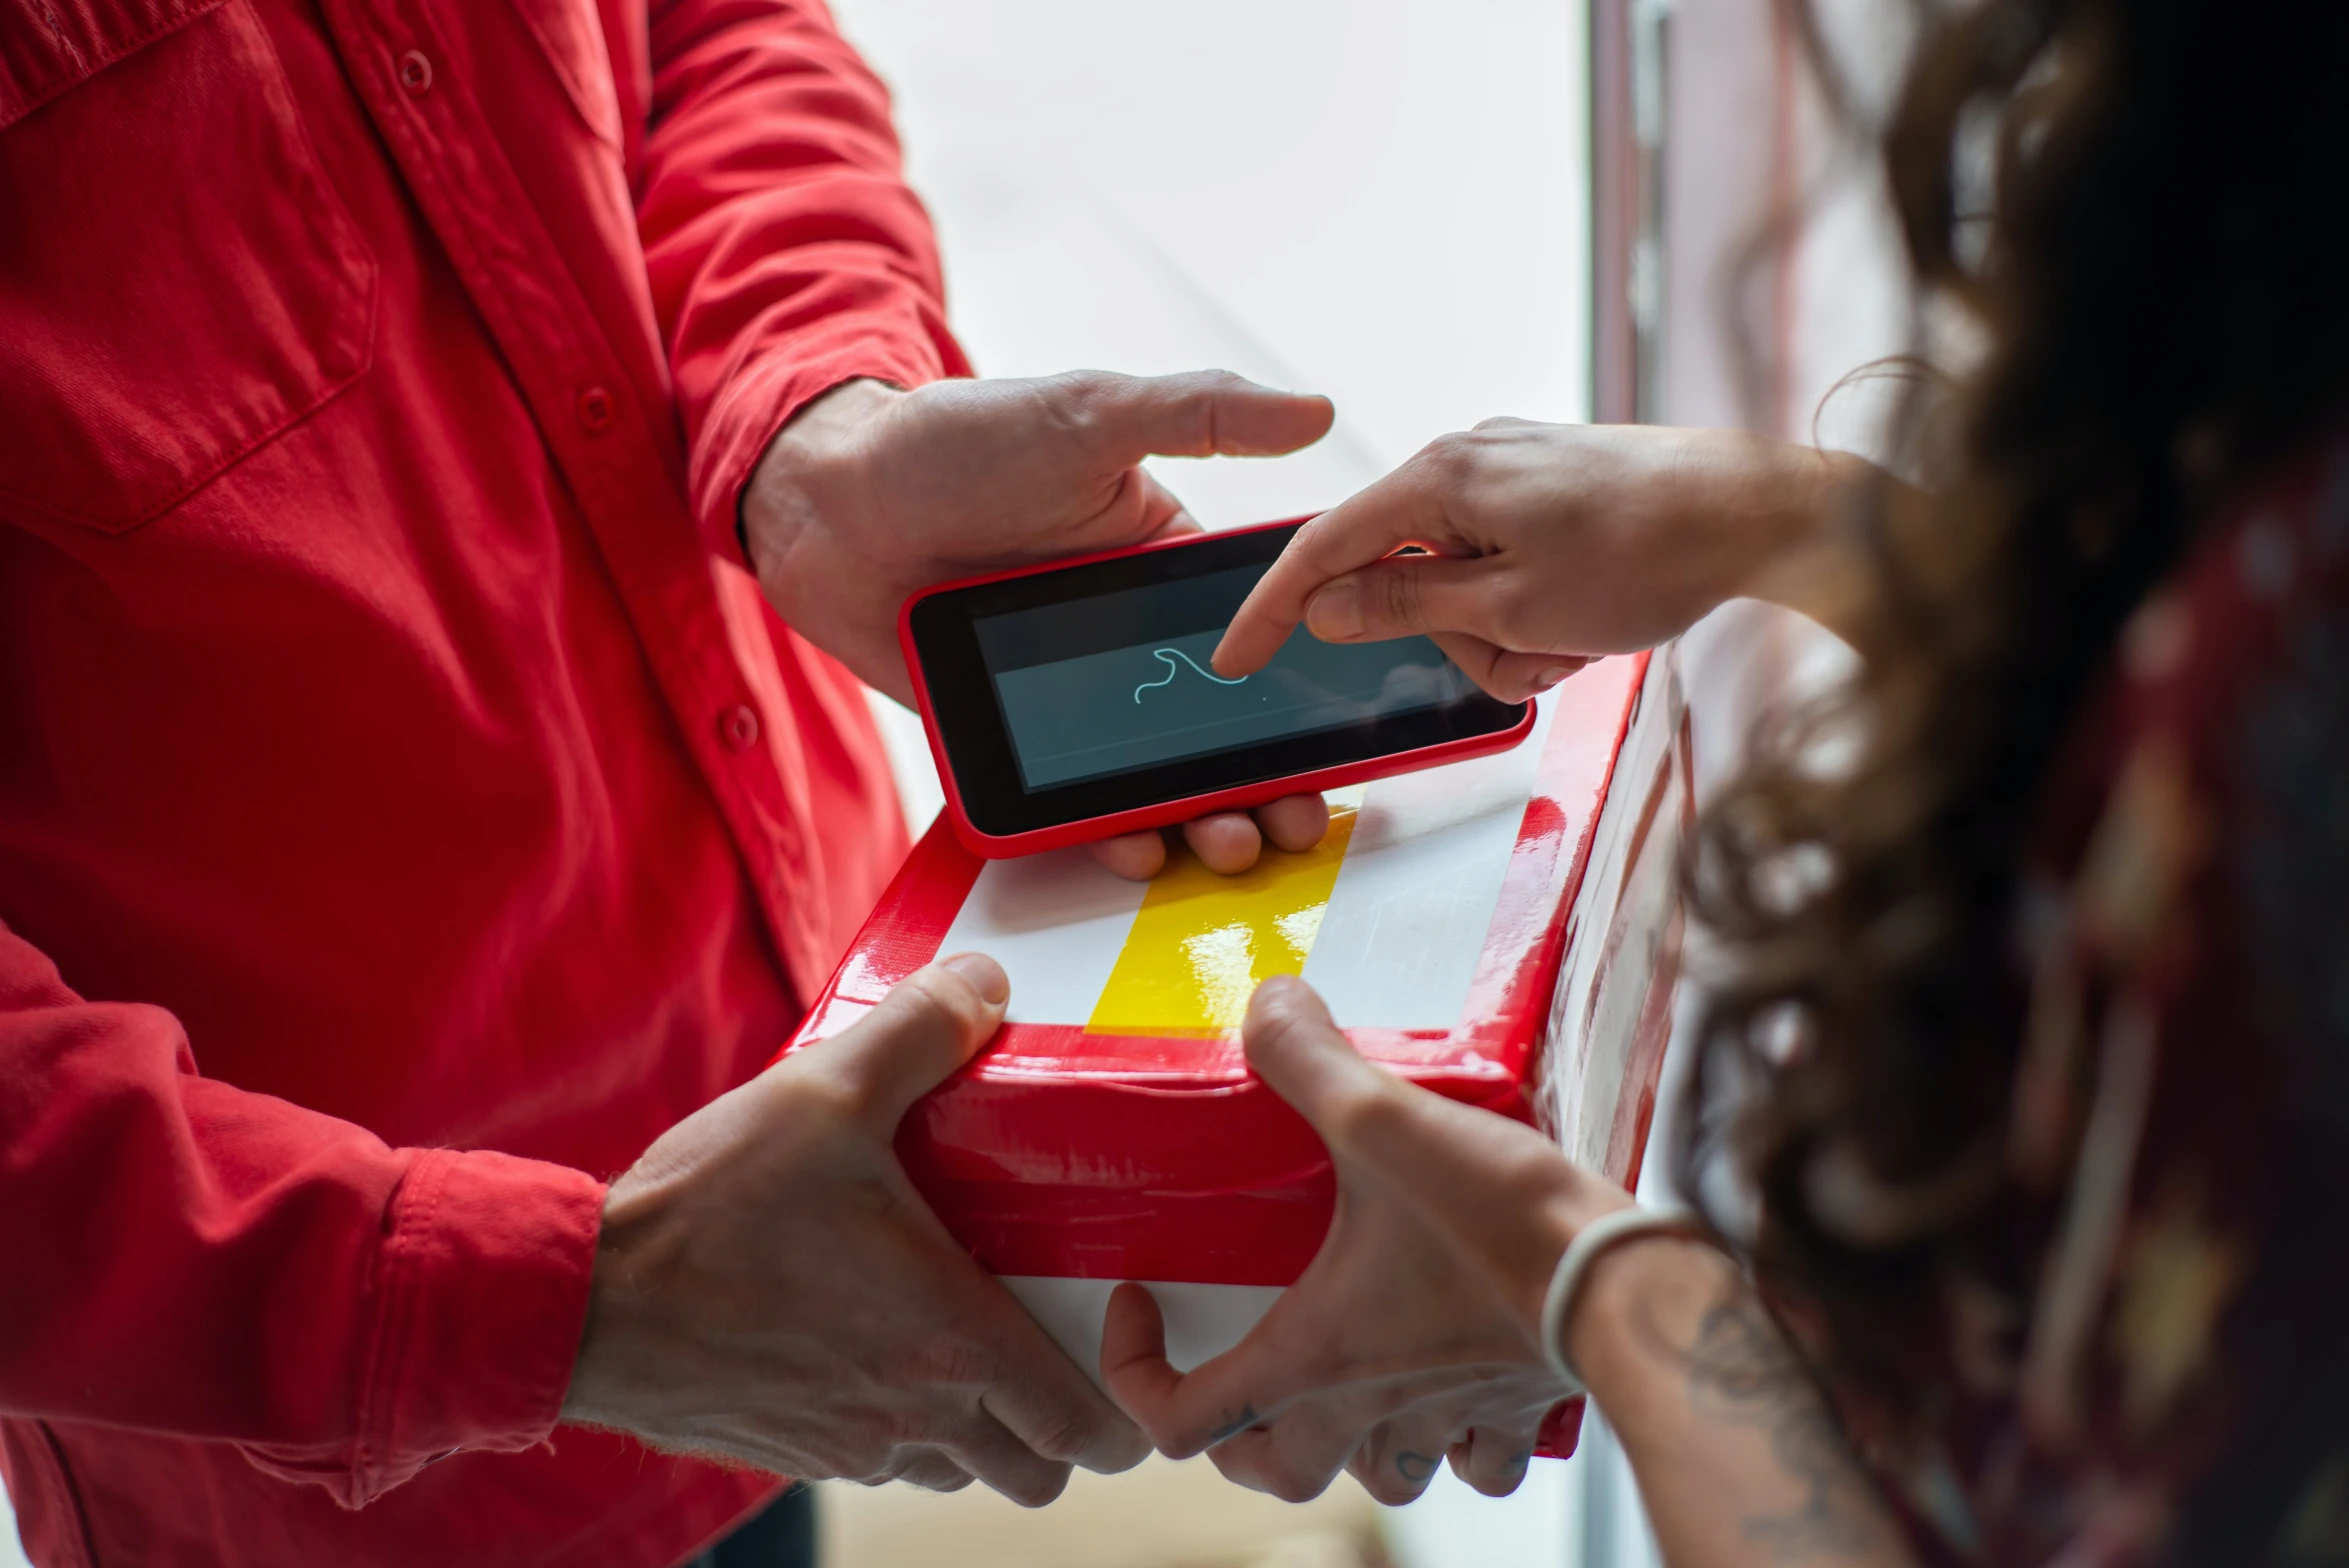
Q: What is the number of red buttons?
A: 3